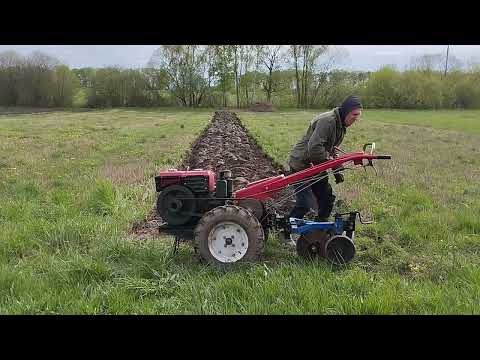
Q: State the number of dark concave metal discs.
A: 2